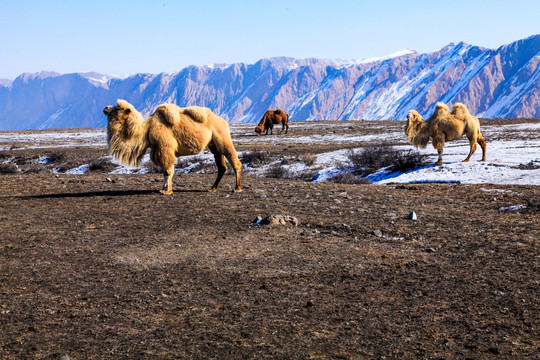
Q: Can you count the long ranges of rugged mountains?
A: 1